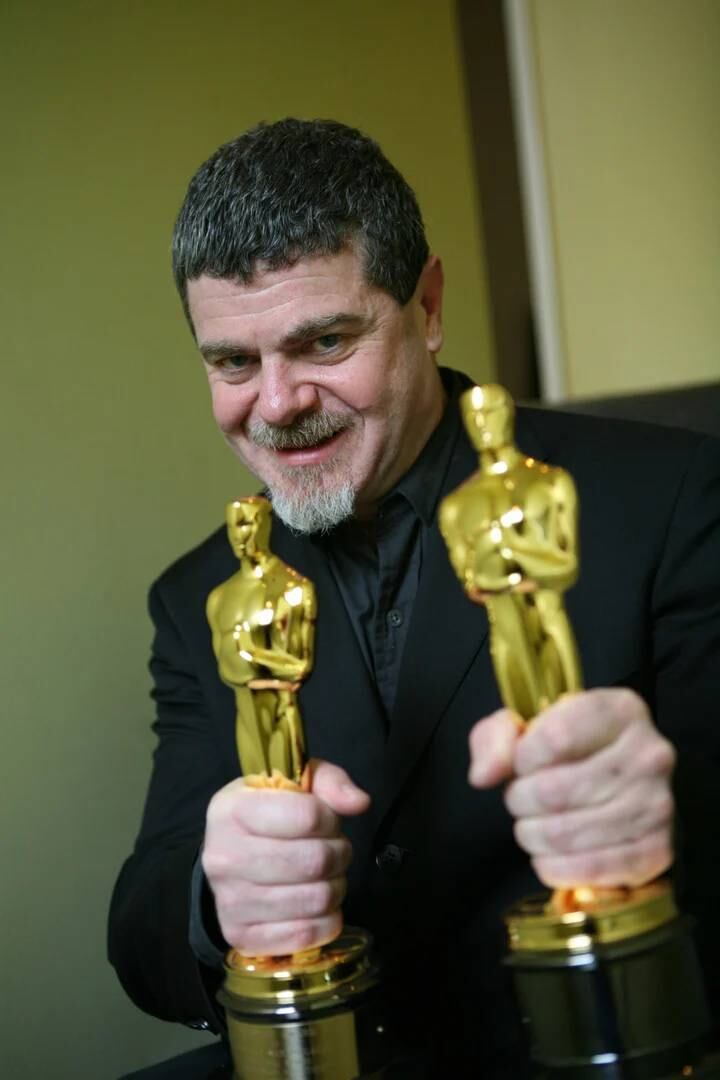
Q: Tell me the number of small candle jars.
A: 0